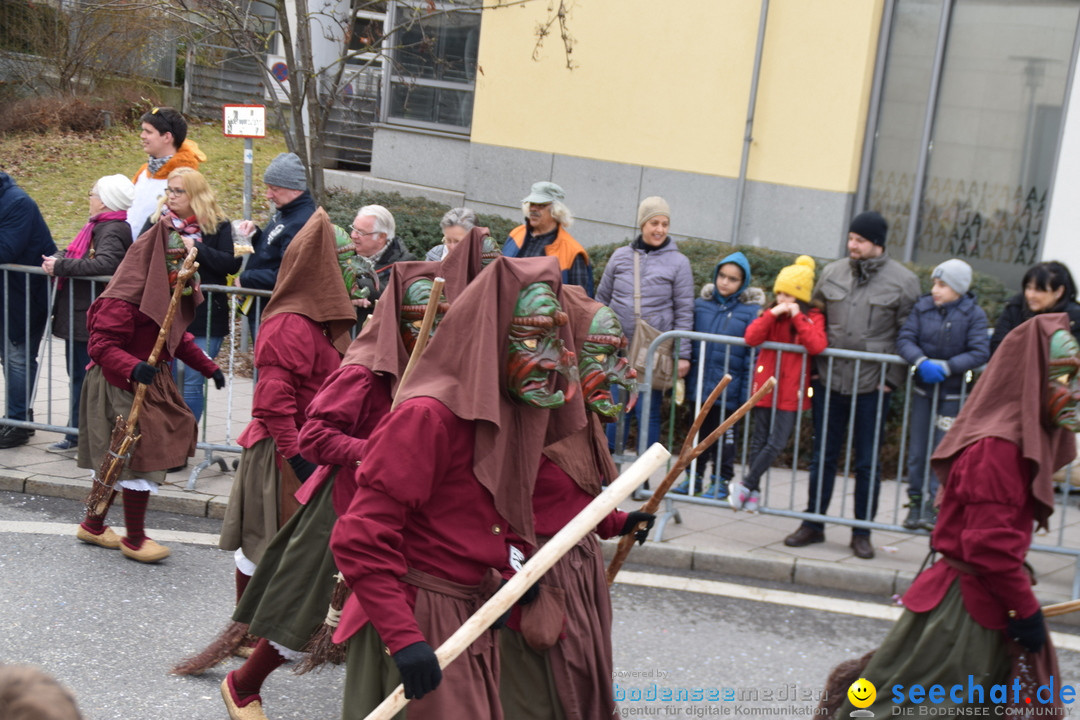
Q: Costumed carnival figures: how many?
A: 7